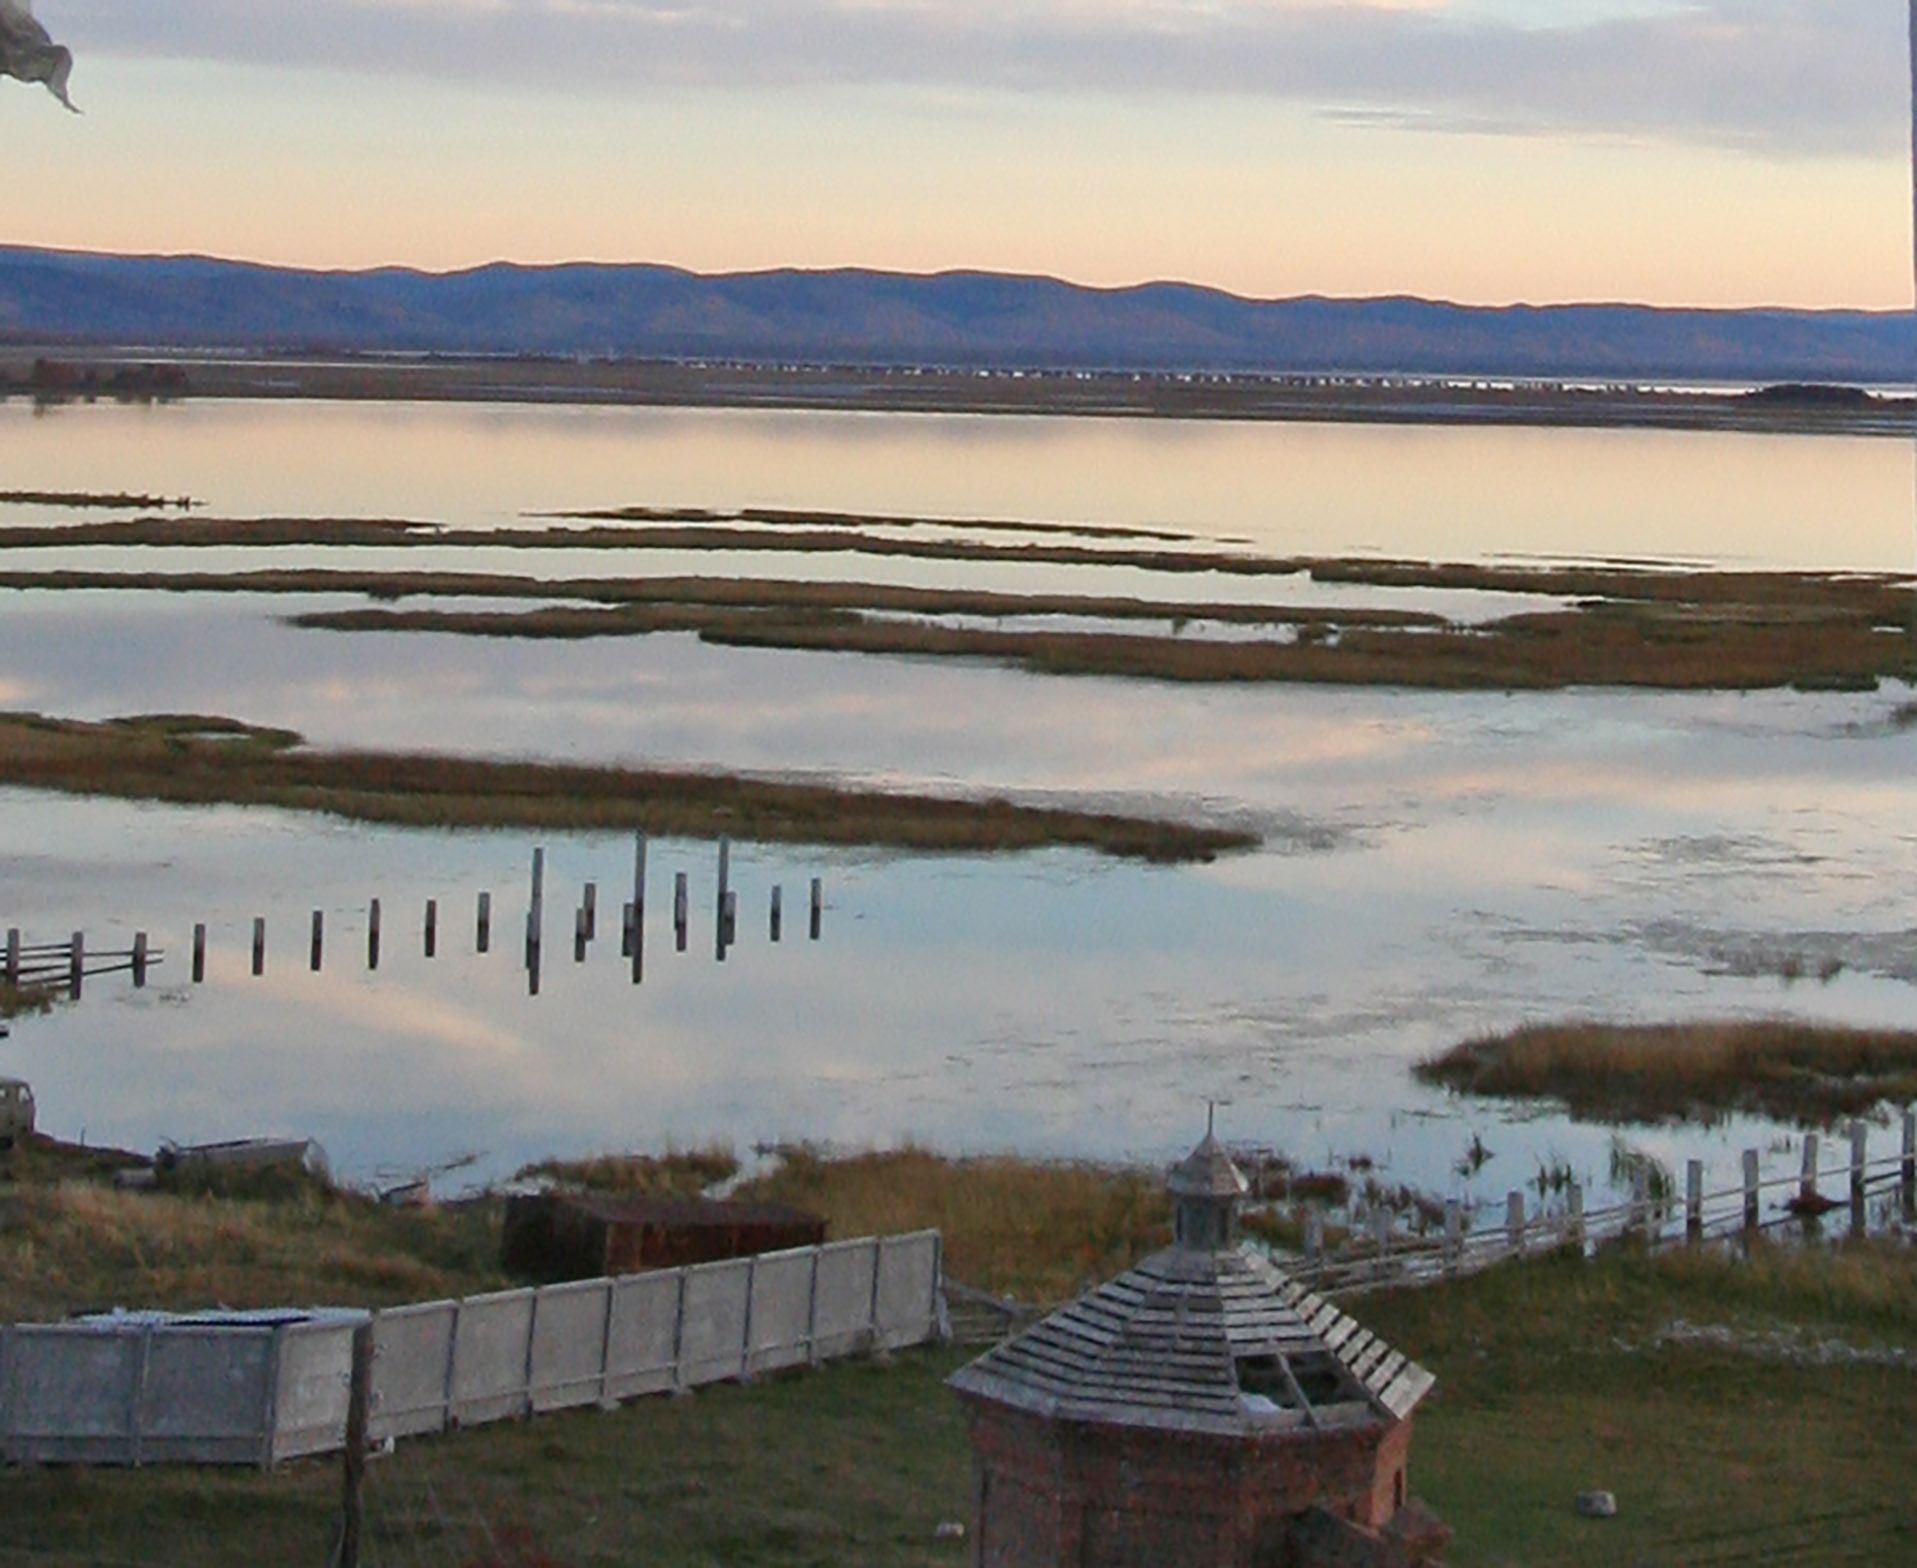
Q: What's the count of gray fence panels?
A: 11